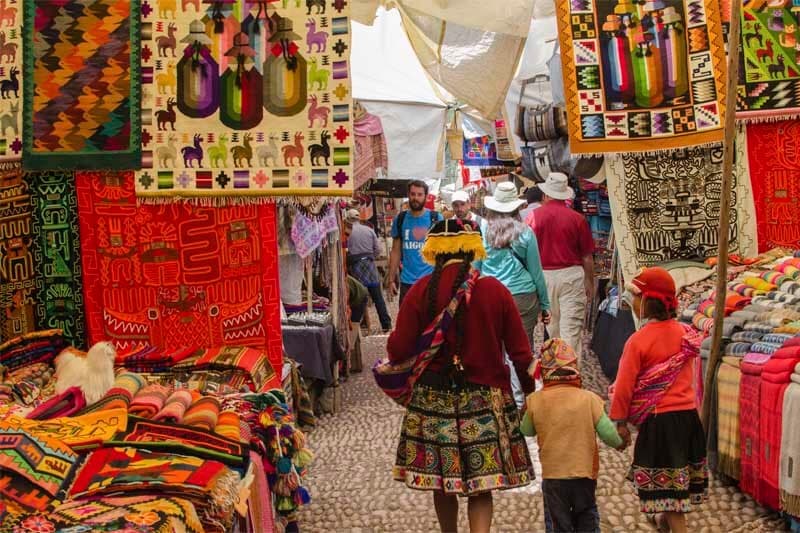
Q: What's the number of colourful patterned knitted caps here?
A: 1